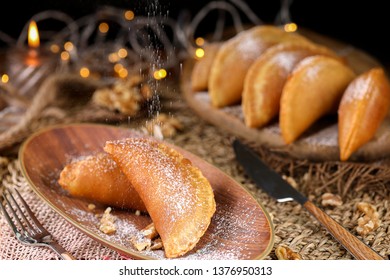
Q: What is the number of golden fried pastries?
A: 7